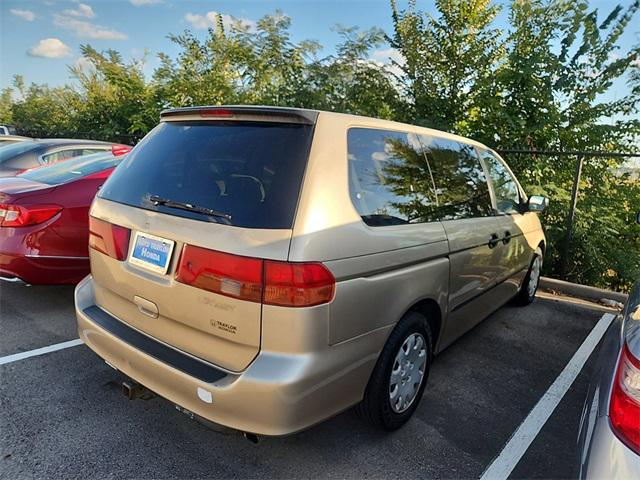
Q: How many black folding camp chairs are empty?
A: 0